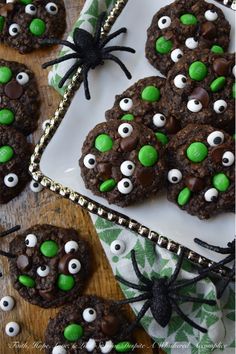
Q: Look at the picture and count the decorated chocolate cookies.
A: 10